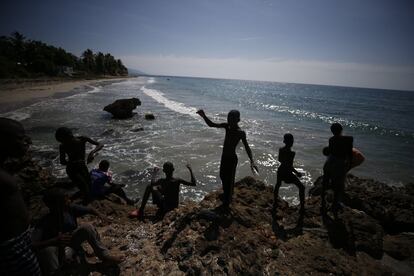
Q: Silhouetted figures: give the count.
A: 8